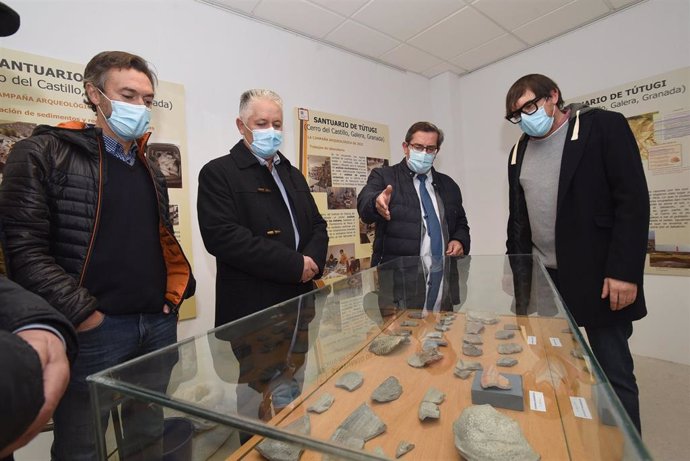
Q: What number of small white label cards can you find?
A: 4